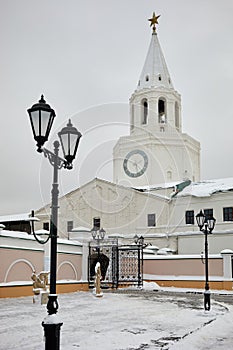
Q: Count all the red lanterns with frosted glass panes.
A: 0